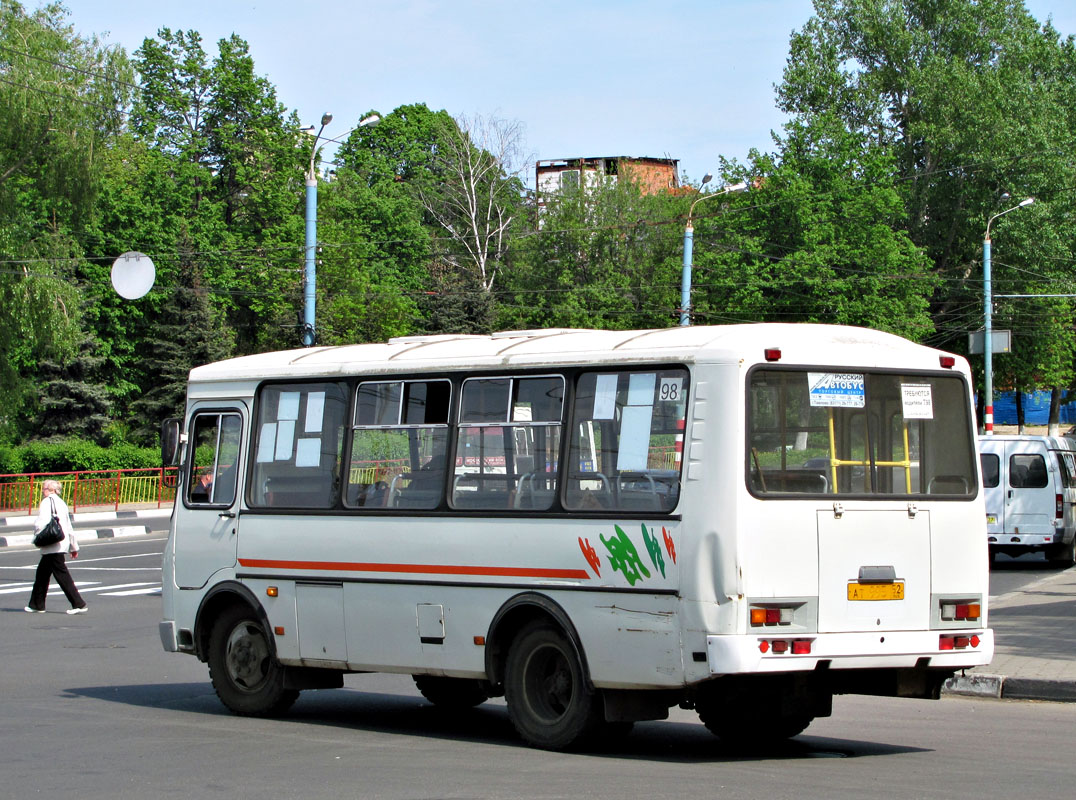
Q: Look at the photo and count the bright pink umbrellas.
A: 0